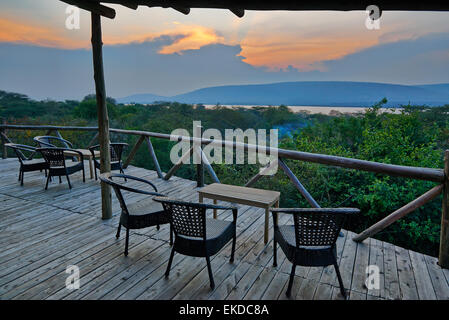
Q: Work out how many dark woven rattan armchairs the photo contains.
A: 7